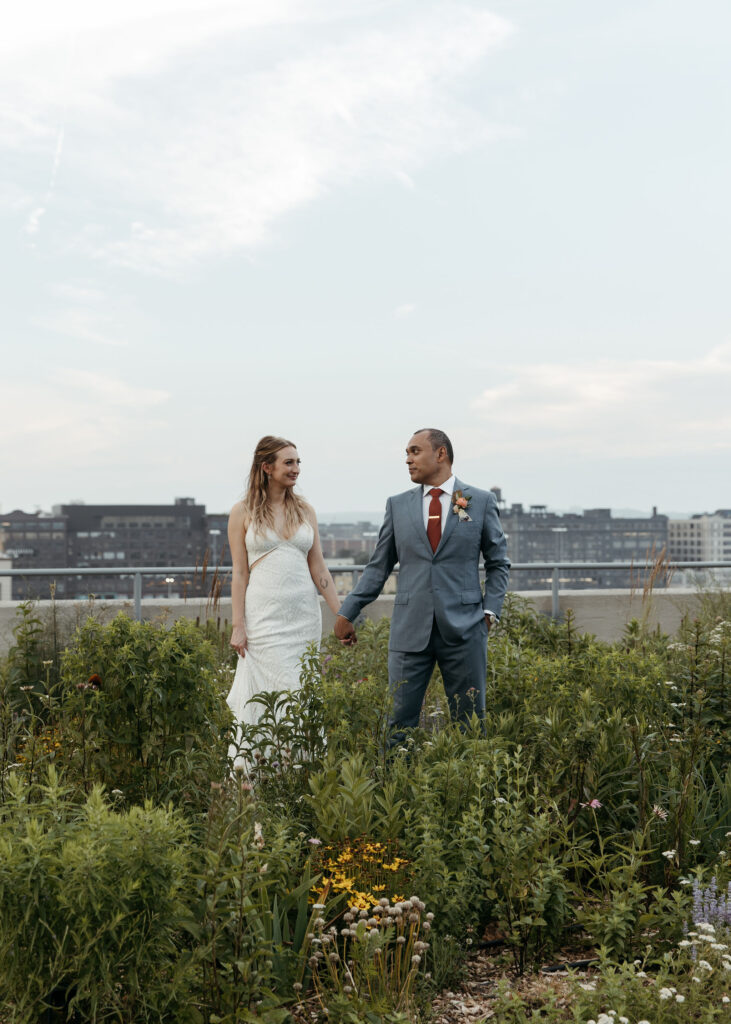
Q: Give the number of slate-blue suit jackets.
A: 1